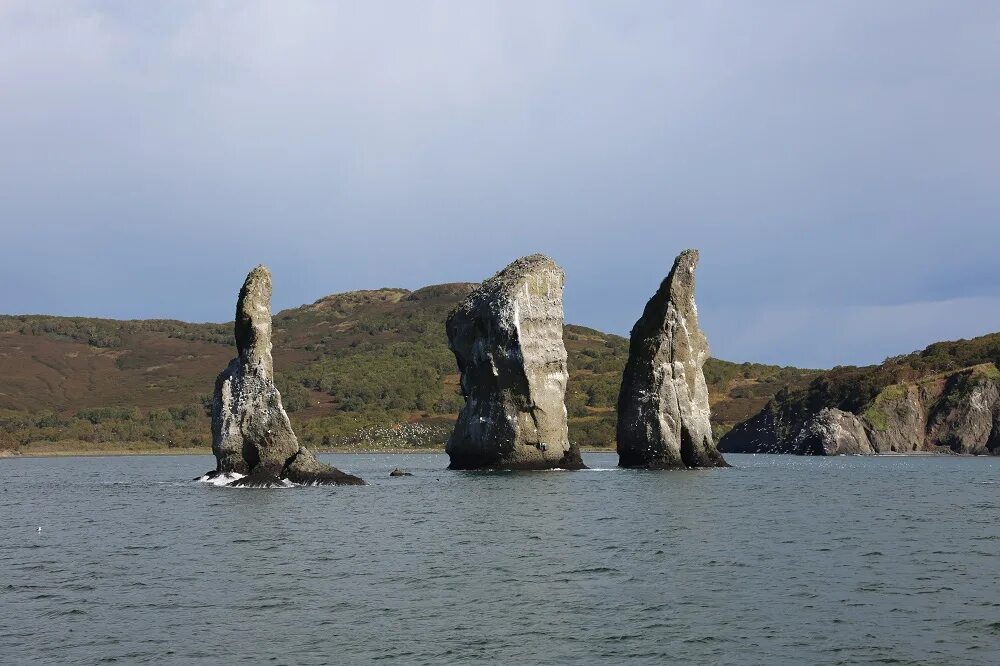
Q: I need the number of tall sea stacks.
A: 3